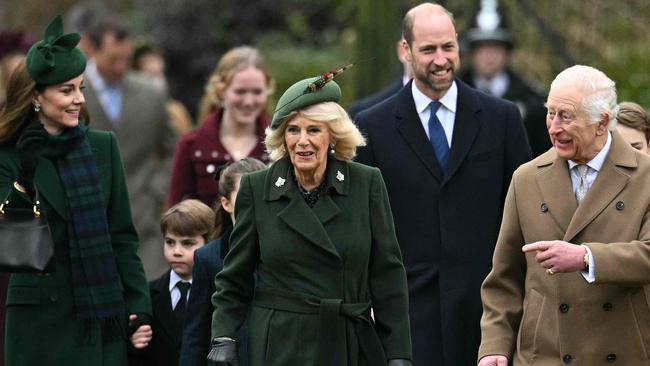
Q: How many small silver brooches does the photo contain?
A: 2